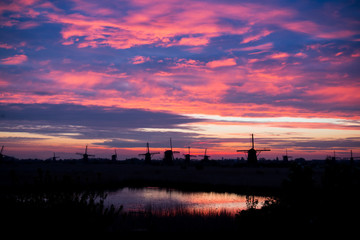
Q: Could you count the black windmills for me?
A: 12